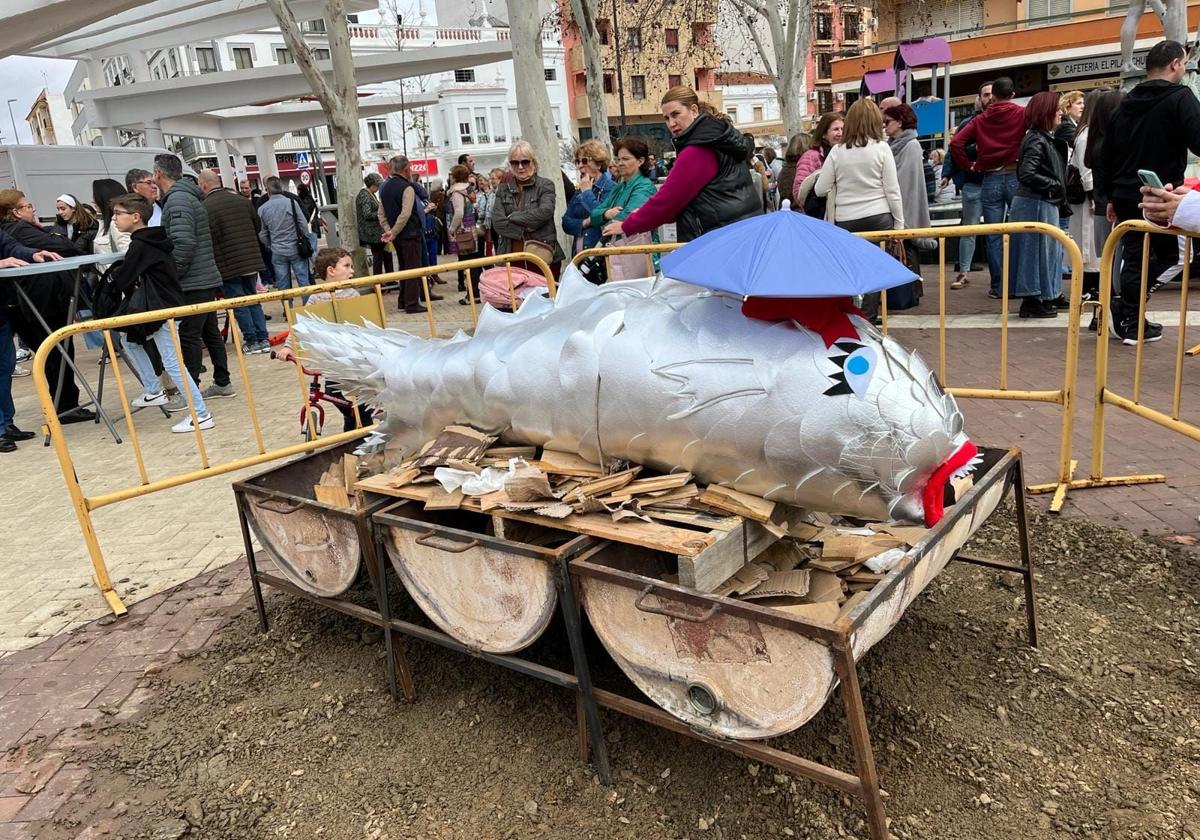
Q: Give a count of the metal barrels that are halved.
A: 3